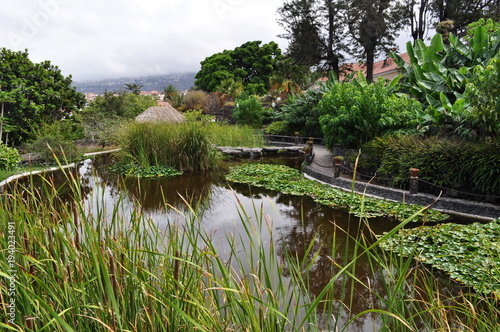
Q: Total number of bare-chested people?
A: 0